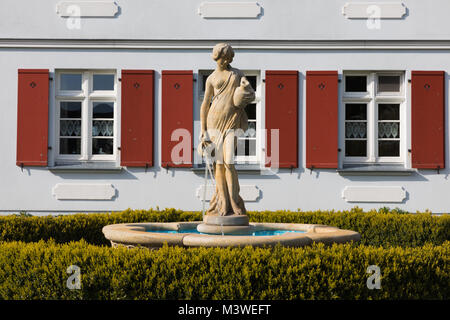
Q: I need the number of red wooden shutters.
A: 6